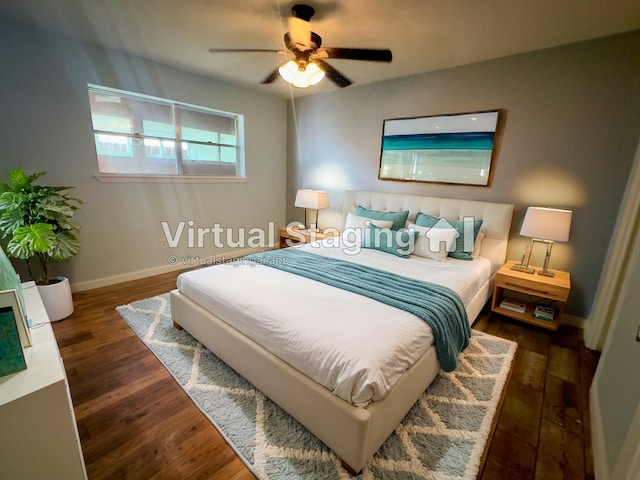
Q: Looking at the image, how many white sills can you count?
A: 1